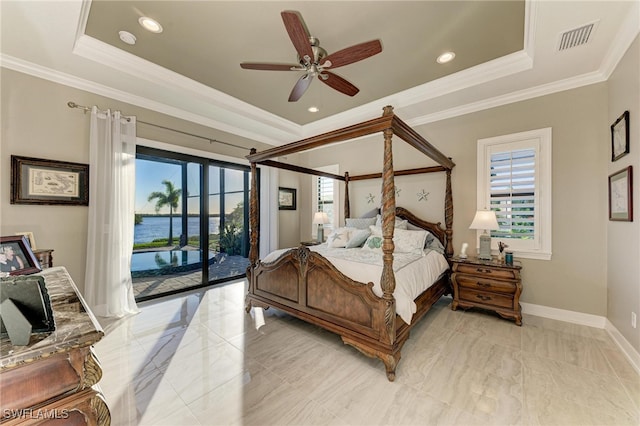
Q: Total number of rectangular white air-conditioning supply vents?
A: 1